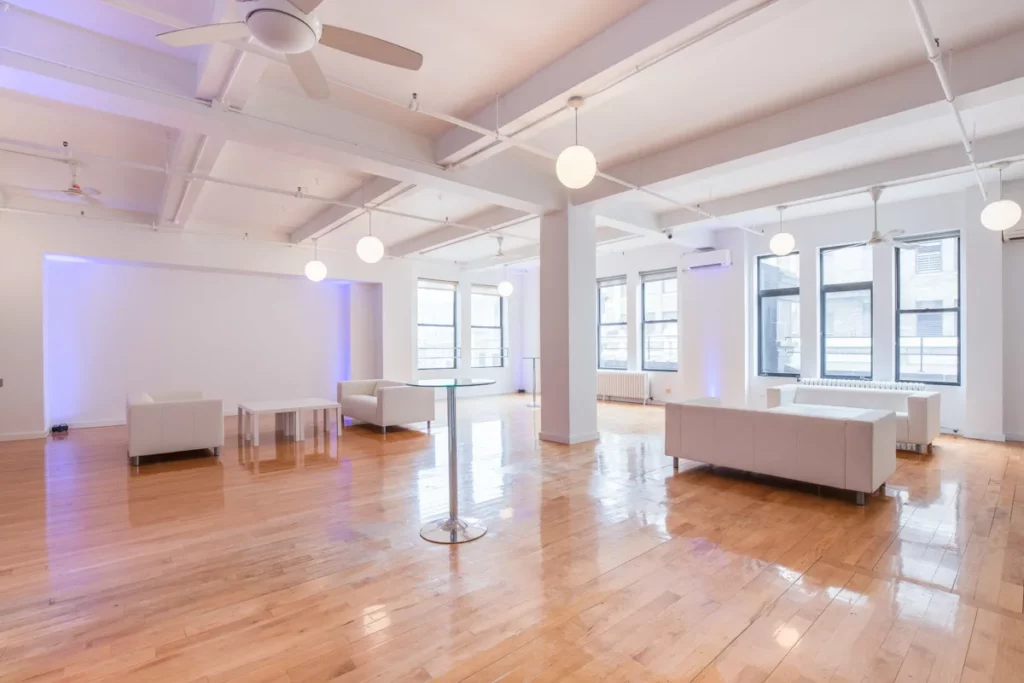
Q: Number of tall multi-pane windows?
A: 7